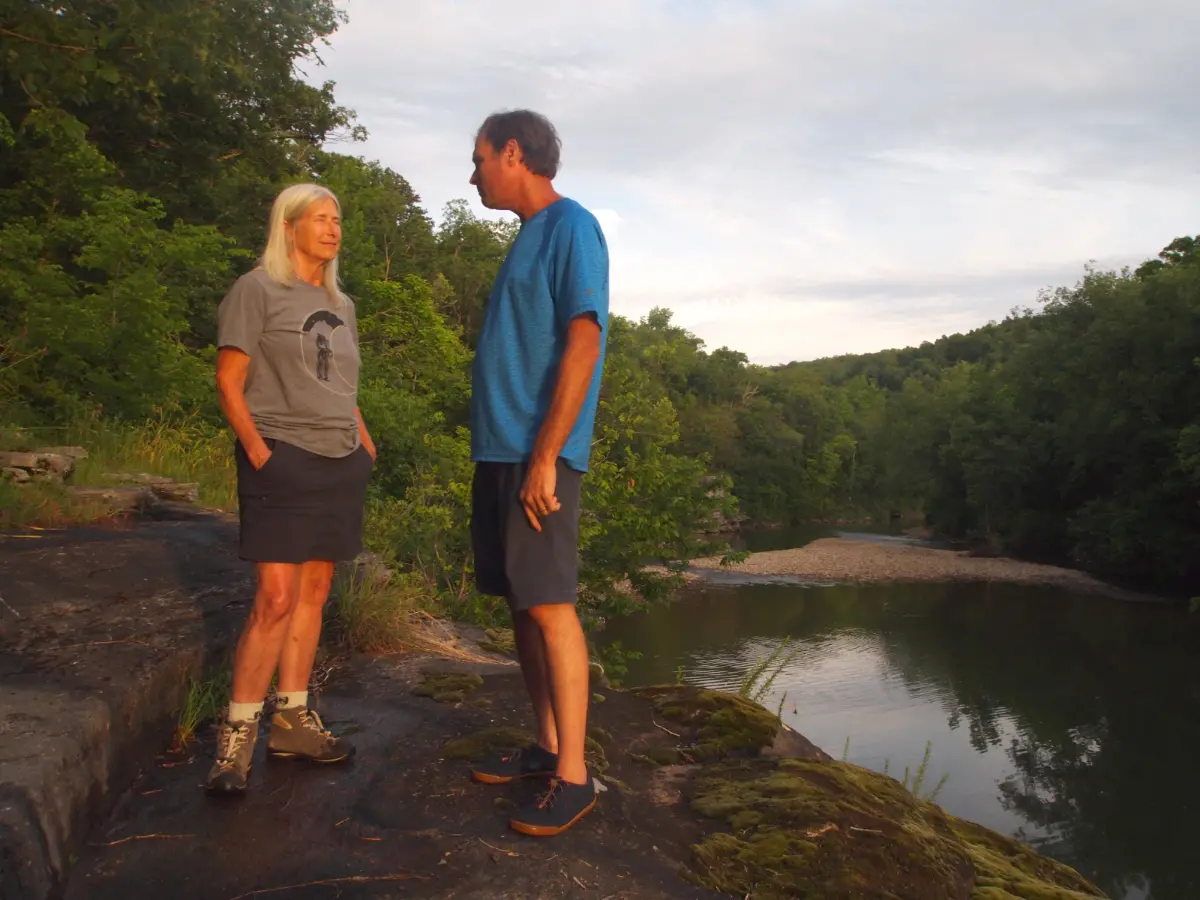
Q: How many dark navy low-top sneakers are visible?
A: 2